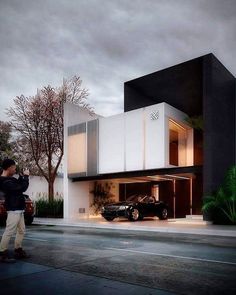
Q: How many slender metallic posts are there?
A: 2